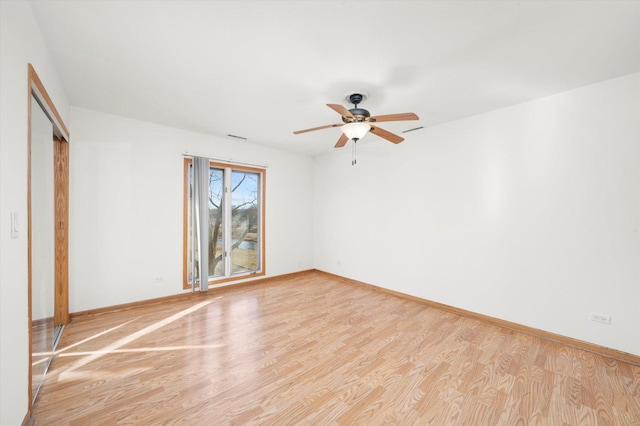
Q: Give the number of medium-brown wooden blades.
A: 5